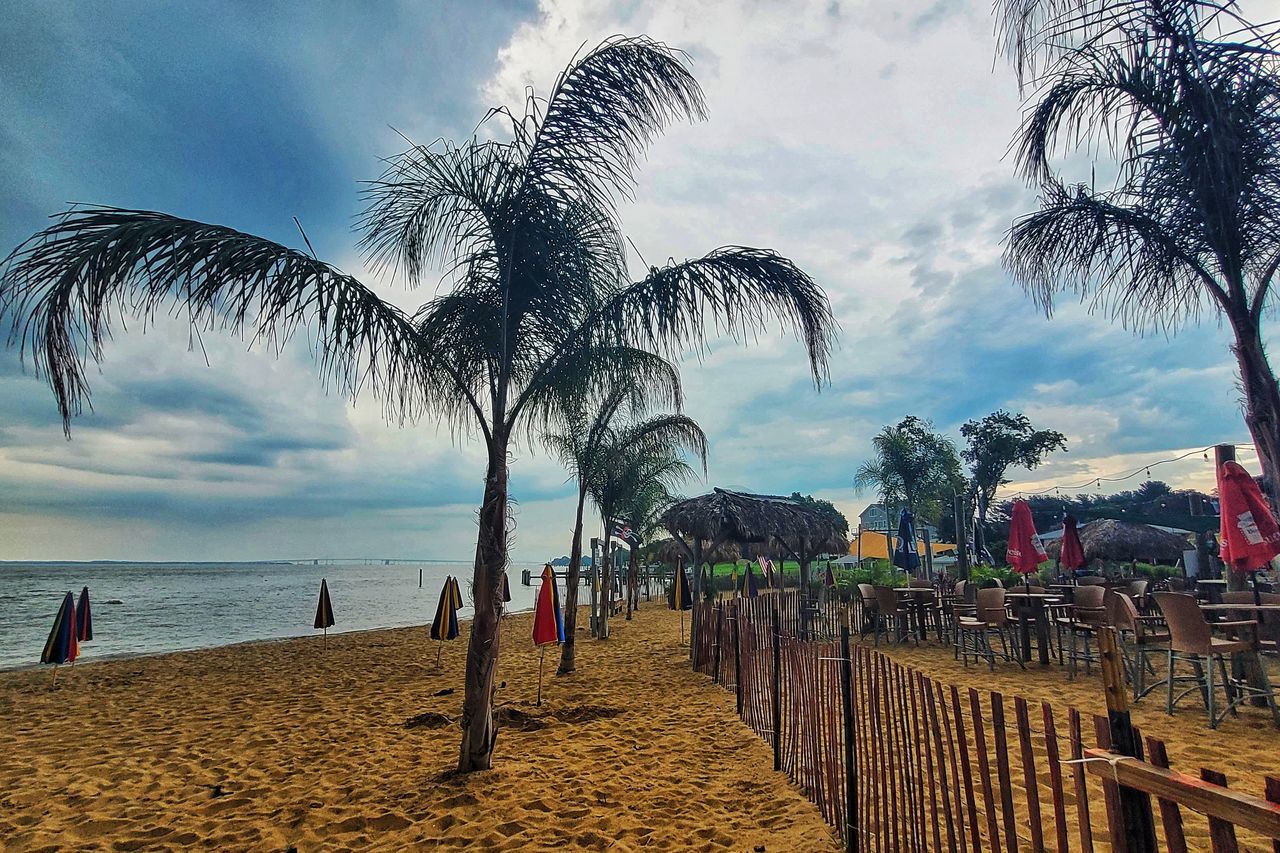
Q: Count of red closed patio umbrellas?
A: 3